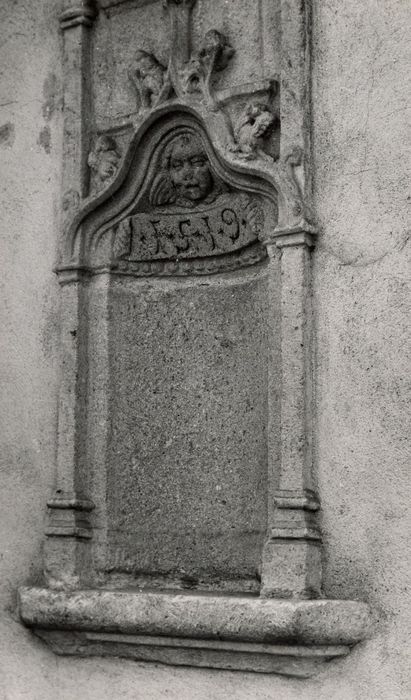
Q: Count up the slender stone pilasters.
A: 2